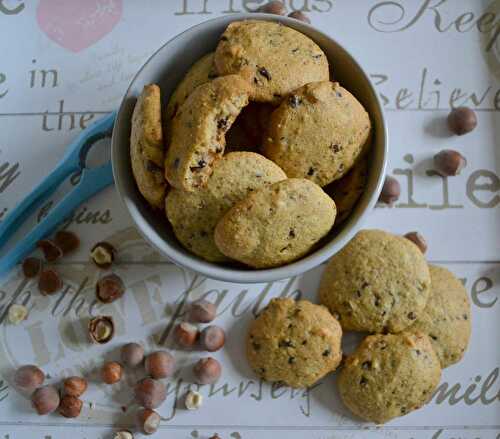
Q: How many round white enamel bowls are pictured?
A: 1